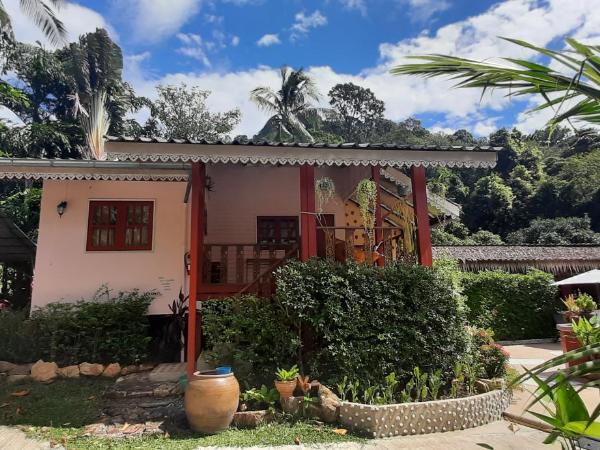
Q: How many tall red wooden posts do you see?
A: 4